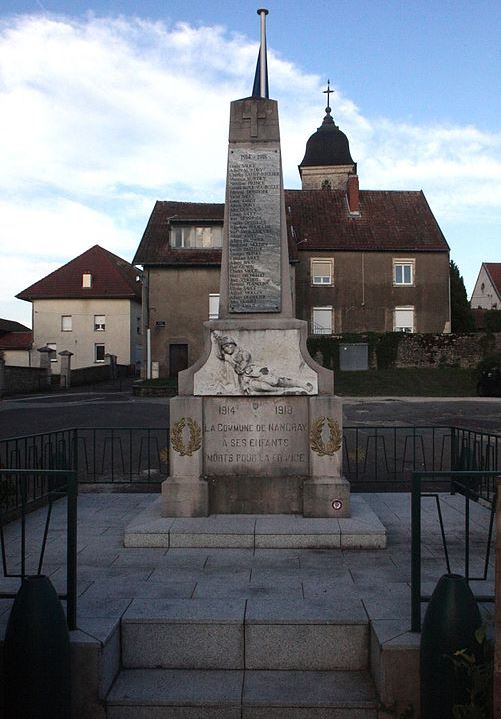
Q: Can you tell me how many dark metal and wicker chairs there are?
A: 0